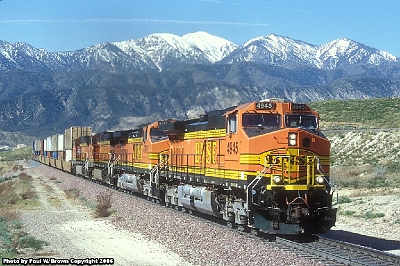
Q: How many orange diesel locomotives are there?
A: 4